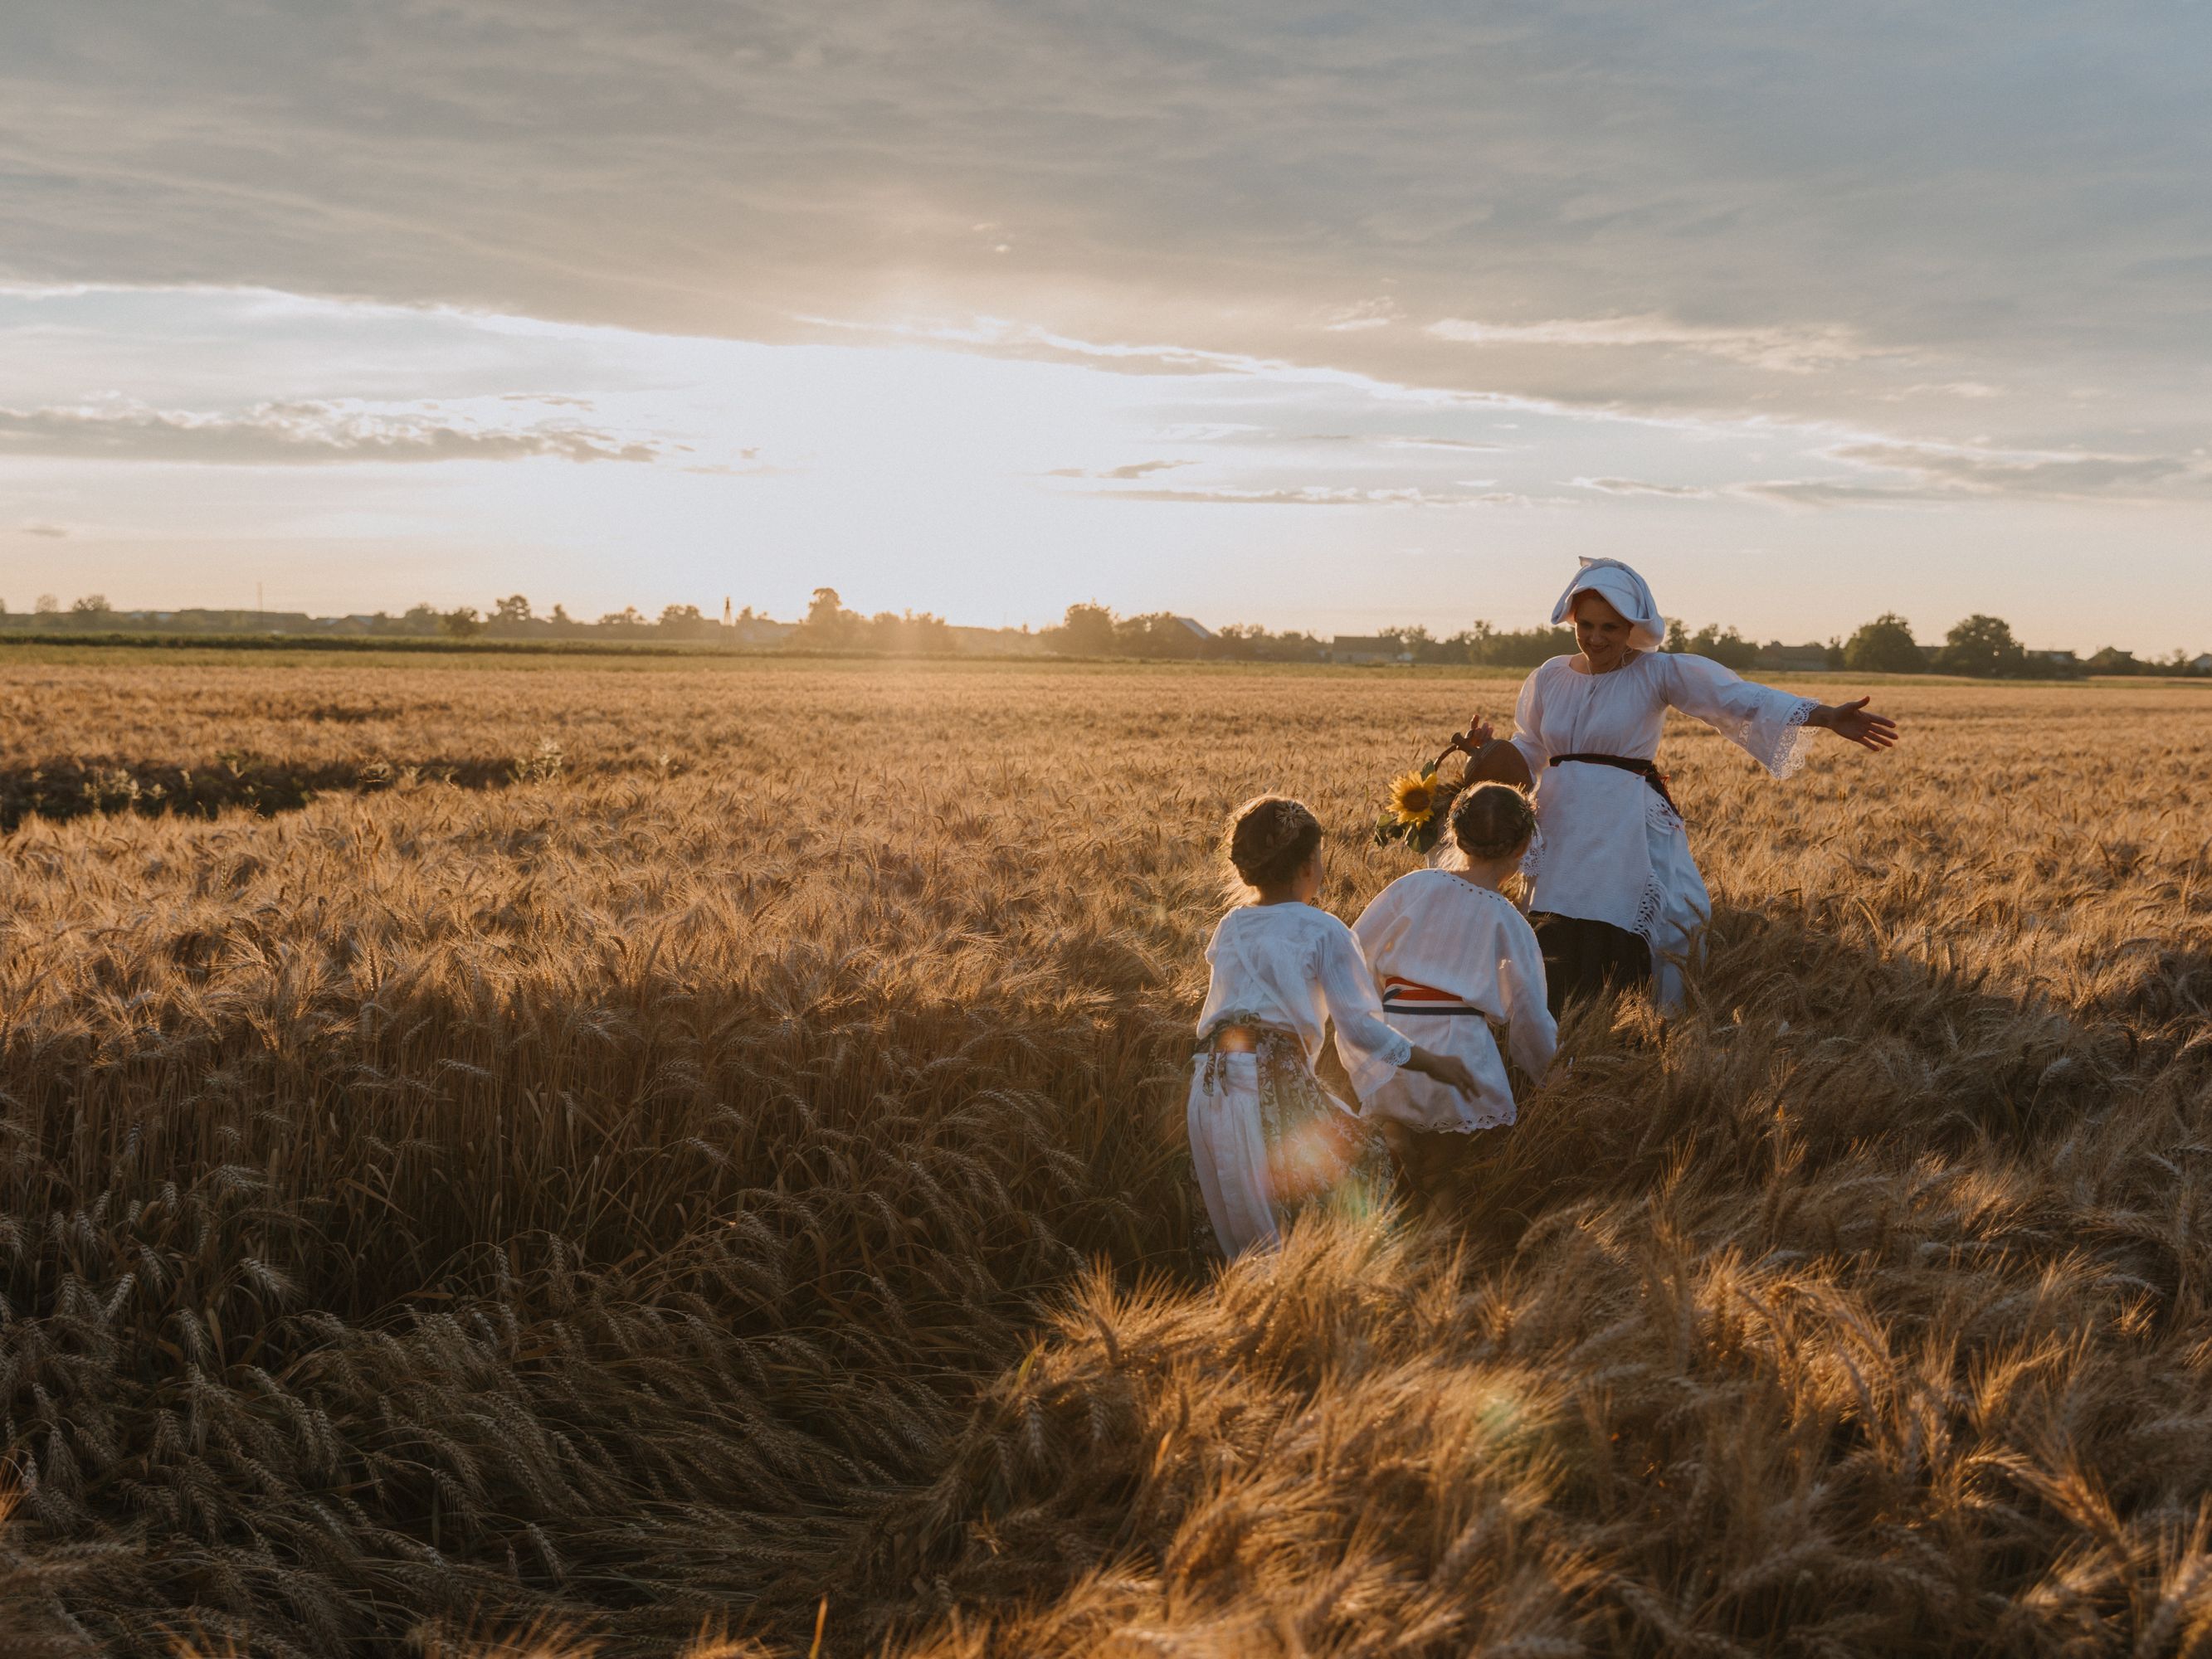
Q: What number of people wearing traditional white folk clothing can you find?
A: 3